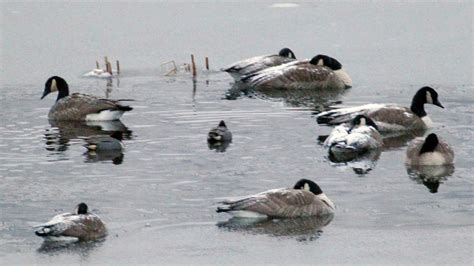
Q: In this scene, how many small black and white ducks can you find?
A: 2